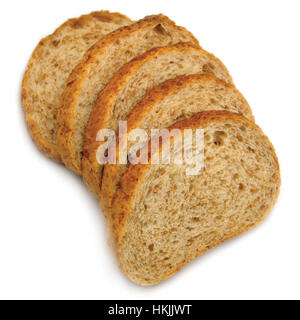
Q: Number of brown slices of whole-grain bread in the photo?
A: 5